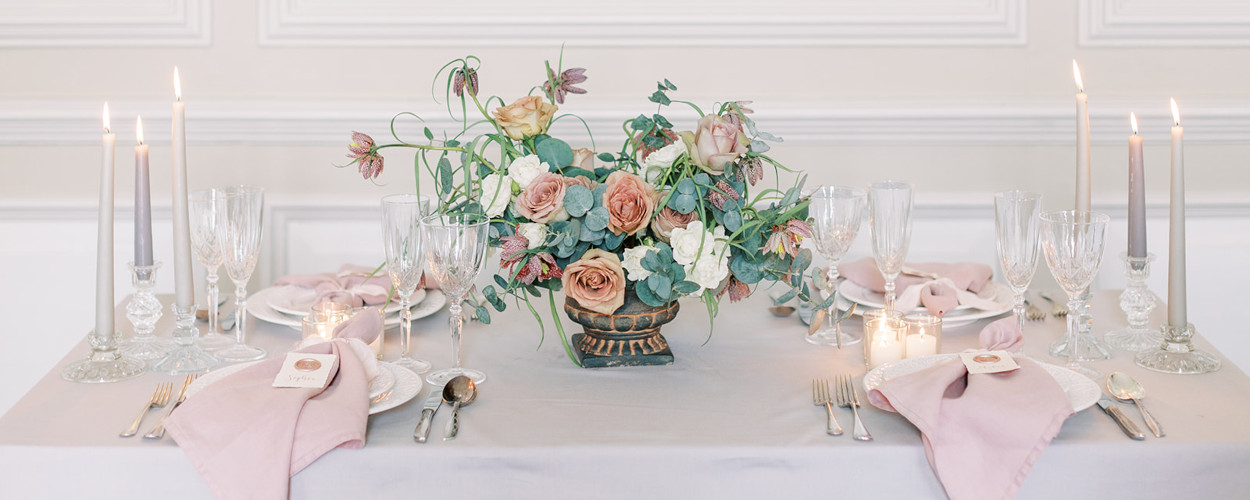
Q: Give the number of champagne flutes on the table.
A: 4